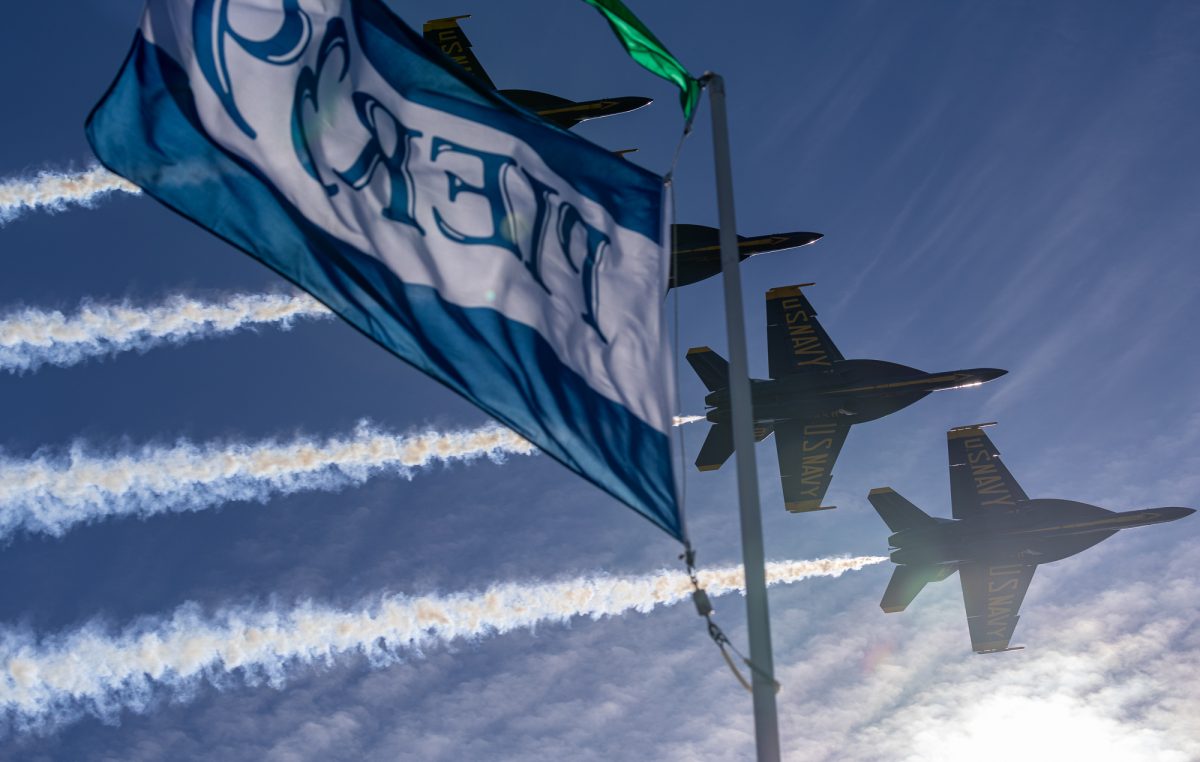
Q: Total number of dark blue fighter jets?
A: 4